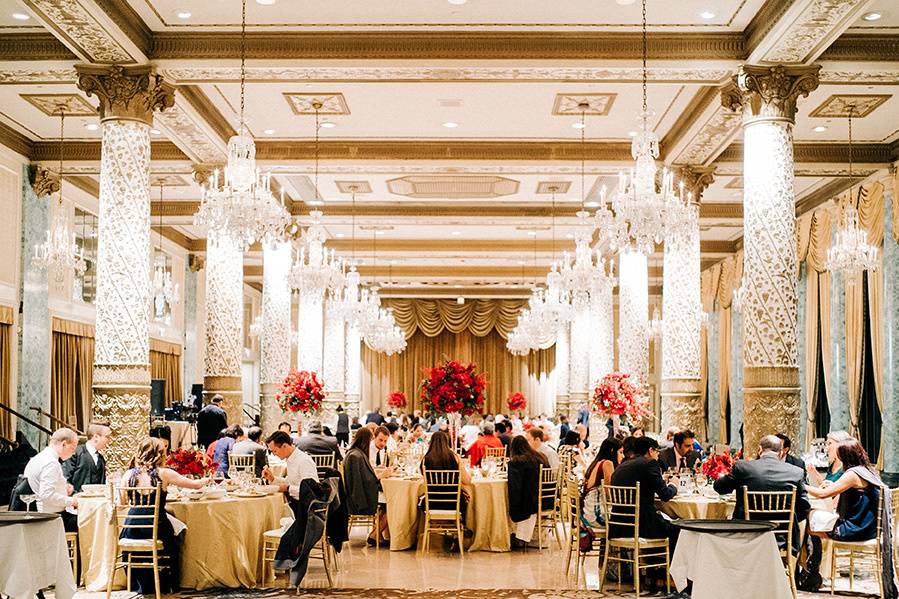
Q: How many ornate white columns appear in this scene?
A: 12